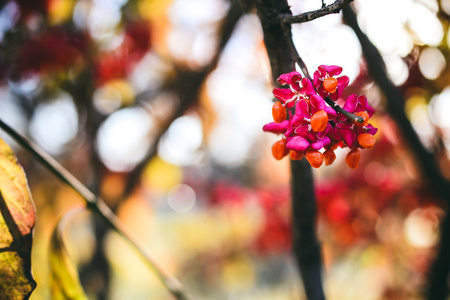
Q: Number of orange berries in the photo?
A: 10